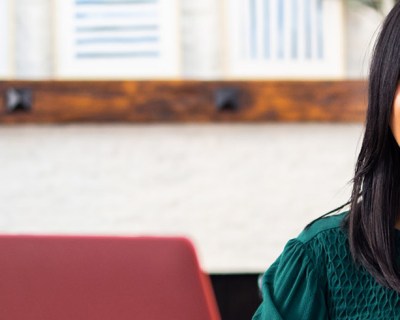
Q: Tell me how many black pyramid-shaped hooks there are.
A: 2